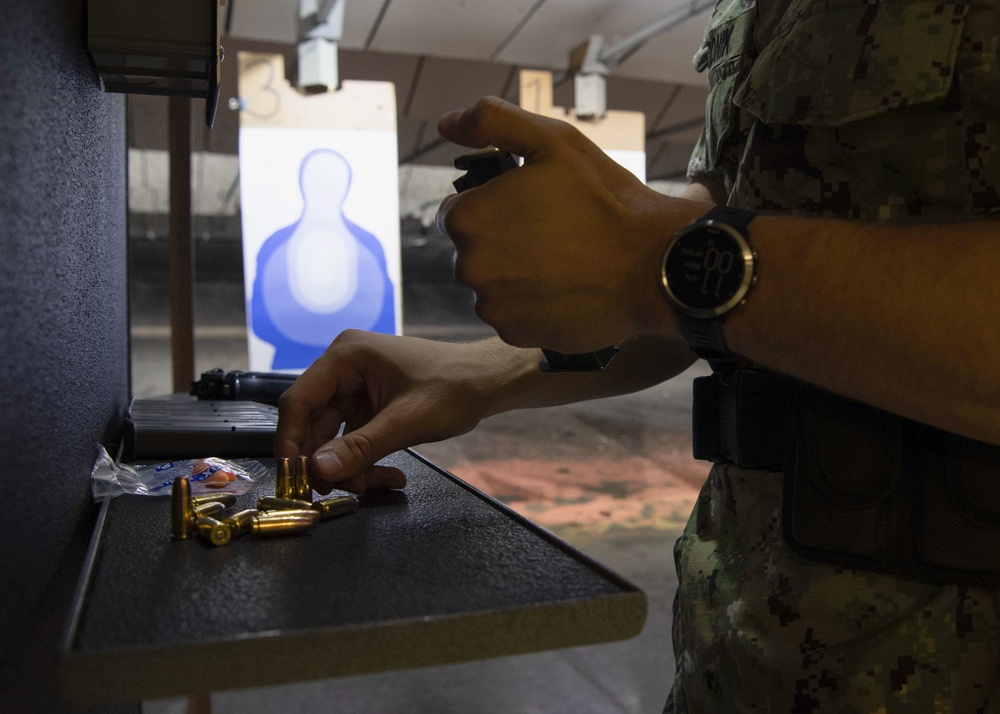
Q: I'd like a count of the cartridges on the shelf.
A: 11